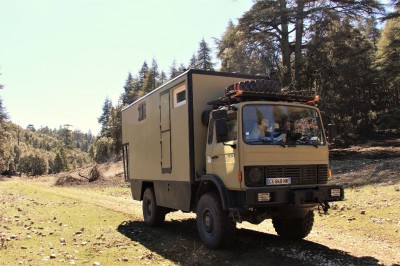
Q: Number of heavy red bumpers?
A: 0